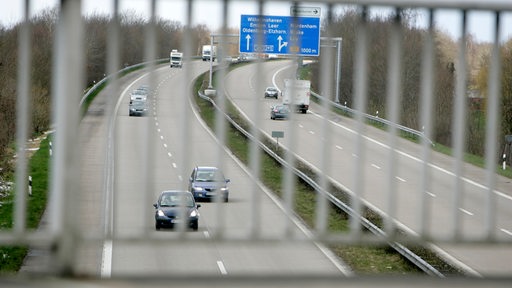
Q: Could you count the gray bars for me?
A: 14